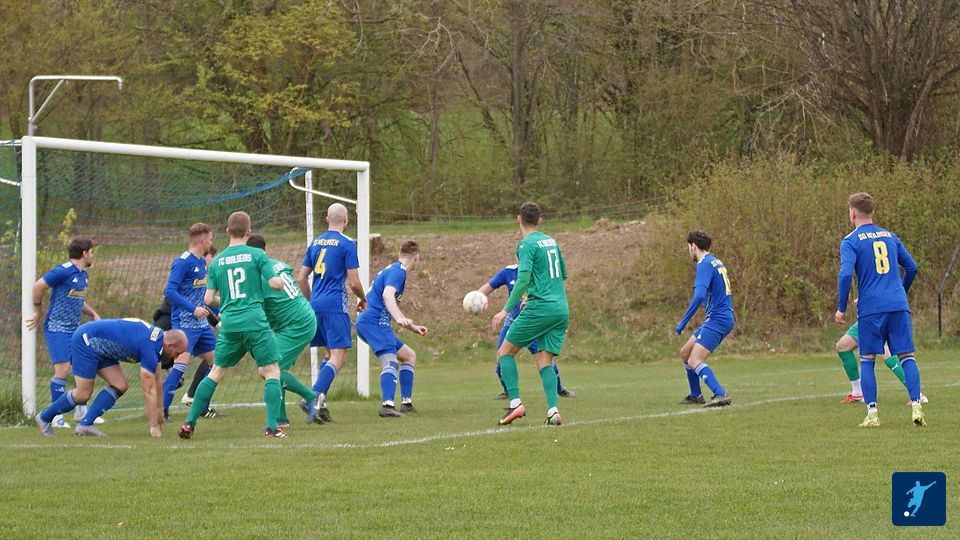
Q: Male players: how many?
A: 13